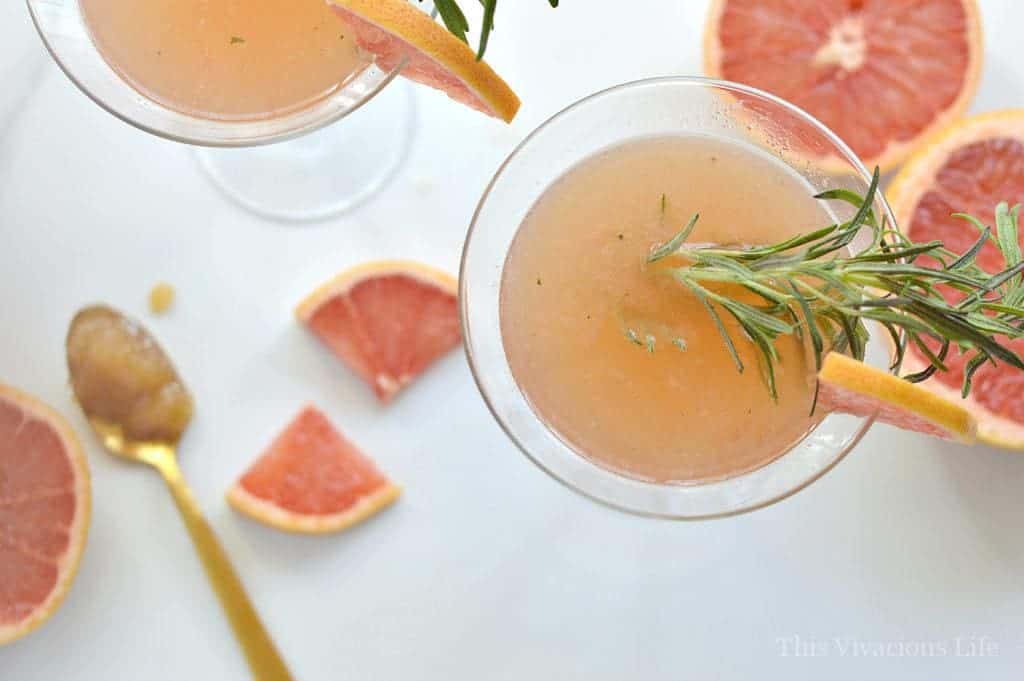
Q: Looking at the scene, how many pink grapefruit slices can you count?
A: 7